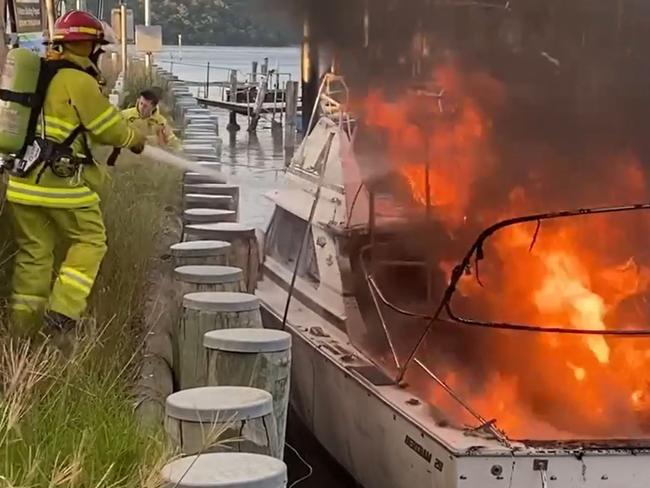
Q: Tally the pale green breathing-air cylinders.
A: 1